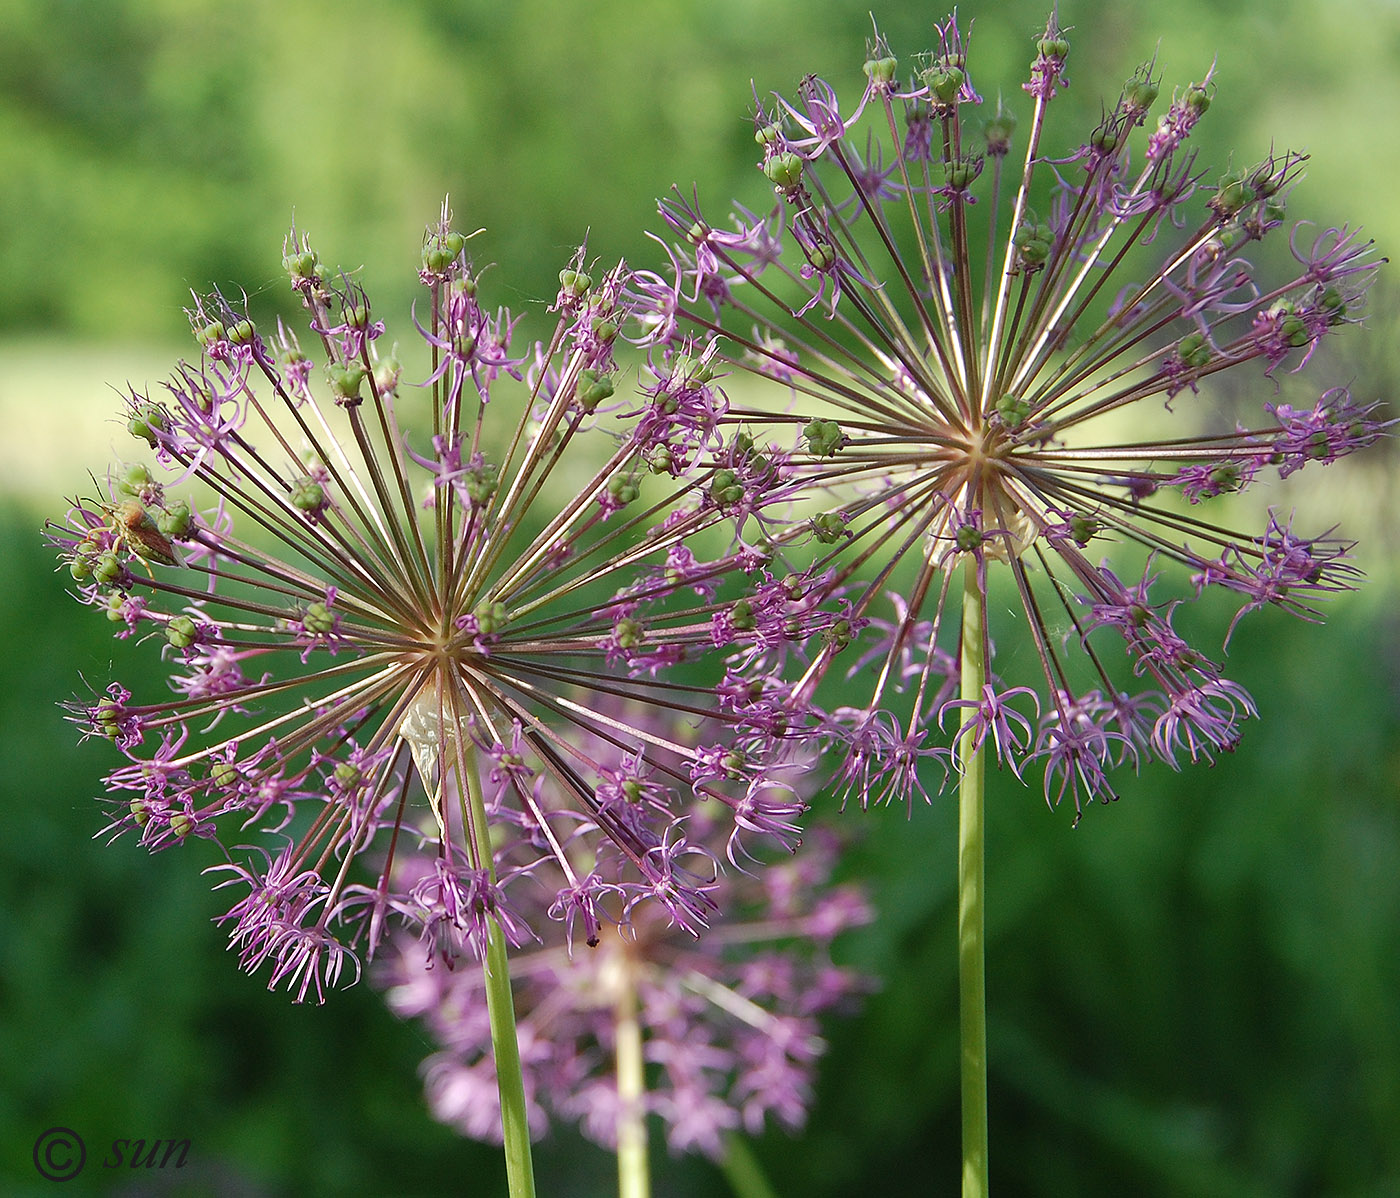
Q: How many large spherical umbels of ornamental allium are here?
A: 3